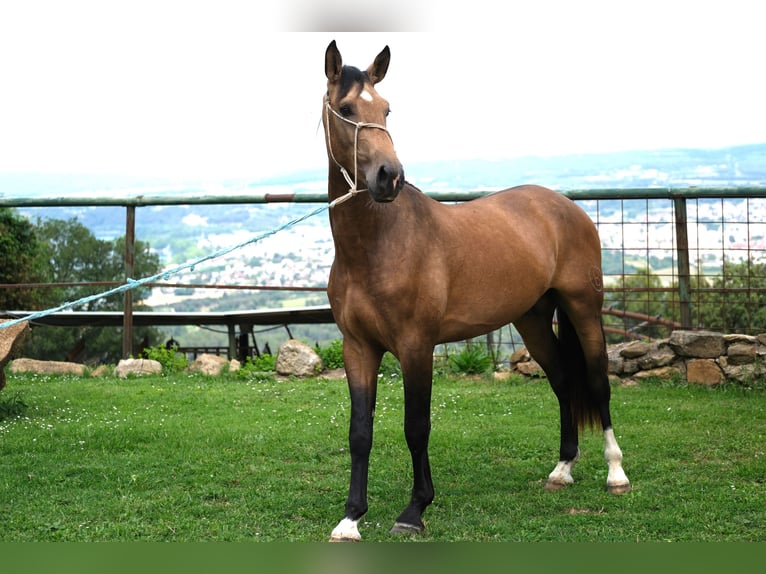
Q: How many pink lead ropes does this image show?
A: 0